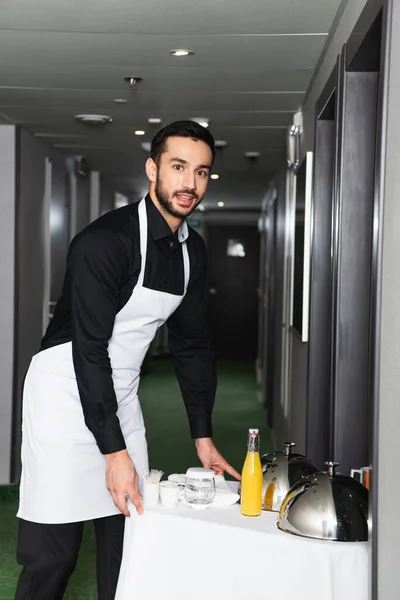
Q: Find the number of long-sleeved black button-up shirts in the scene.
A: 1